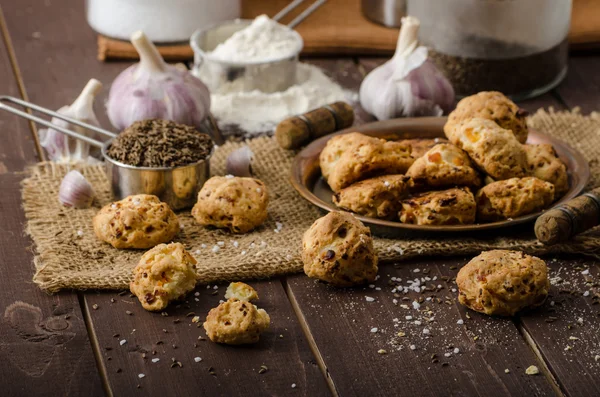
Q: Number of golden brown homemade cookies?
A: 15